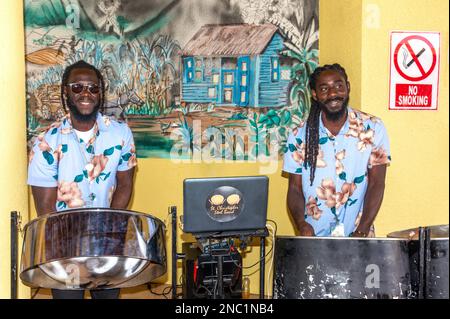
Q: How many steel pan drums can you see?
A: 3